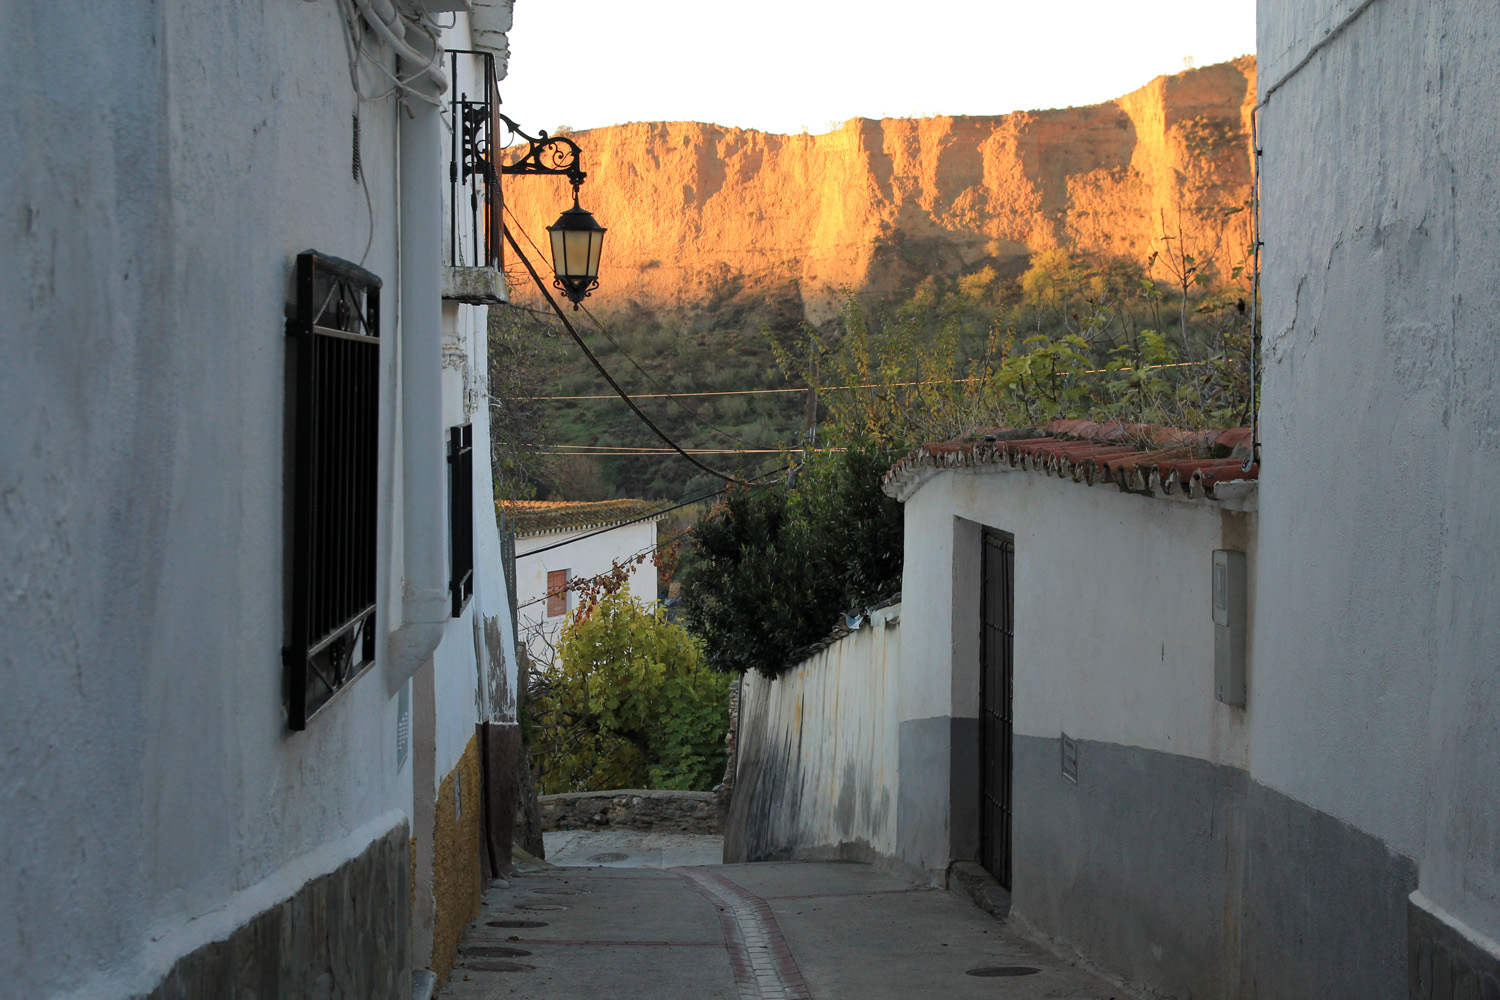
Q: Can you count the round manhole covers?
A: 7